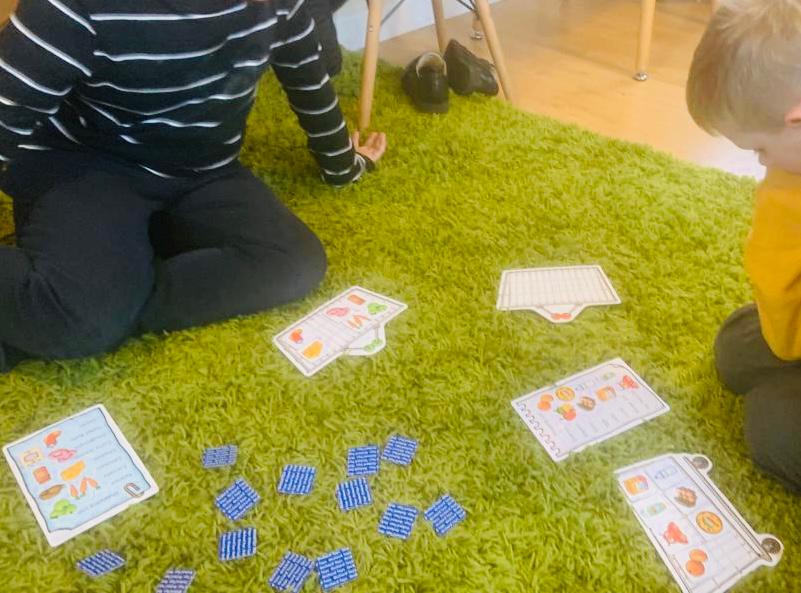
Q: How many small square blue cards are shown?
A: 13